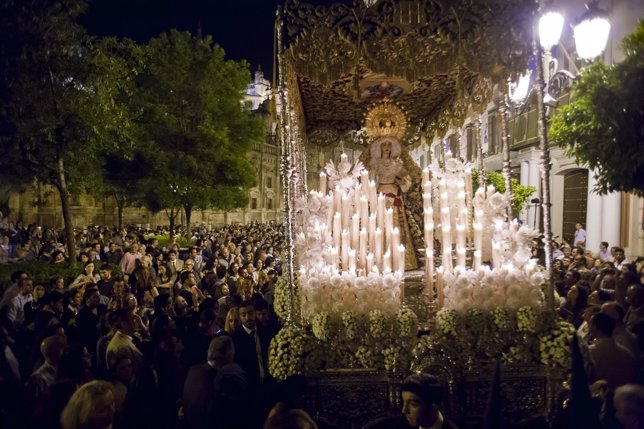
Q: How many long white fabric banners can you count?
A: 0